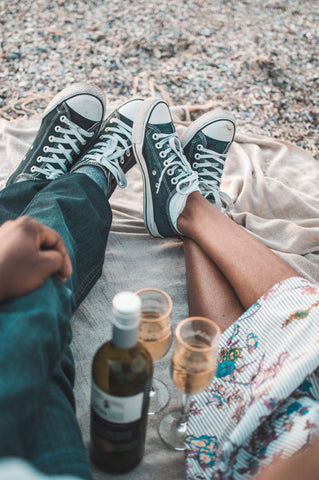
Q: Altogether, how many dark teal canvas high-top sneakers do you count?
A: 4